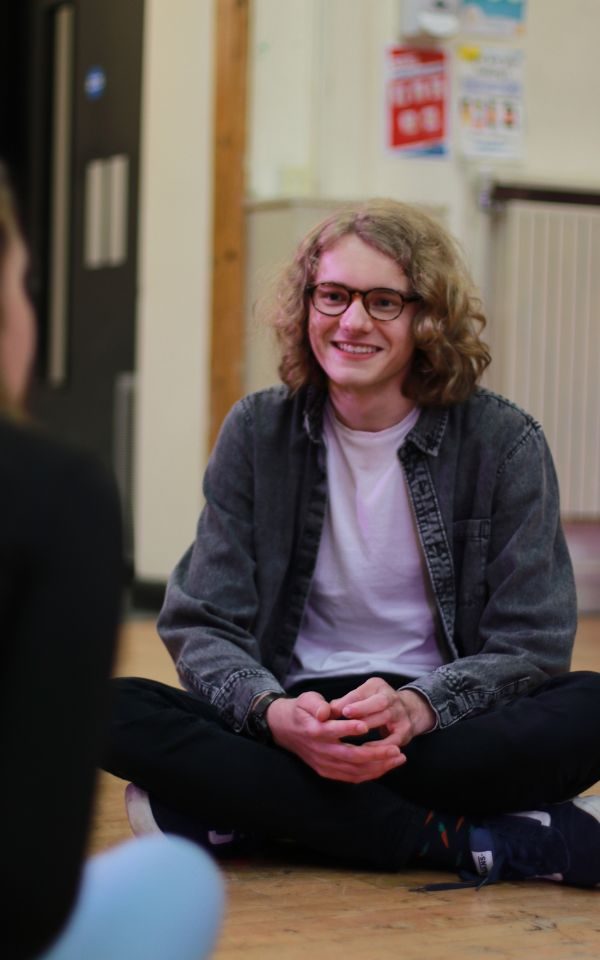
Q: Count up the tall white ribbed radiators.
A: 1